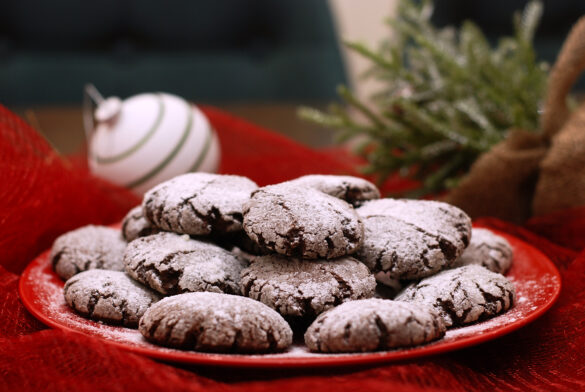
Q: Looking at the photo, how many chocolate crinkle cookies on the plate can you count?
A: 13